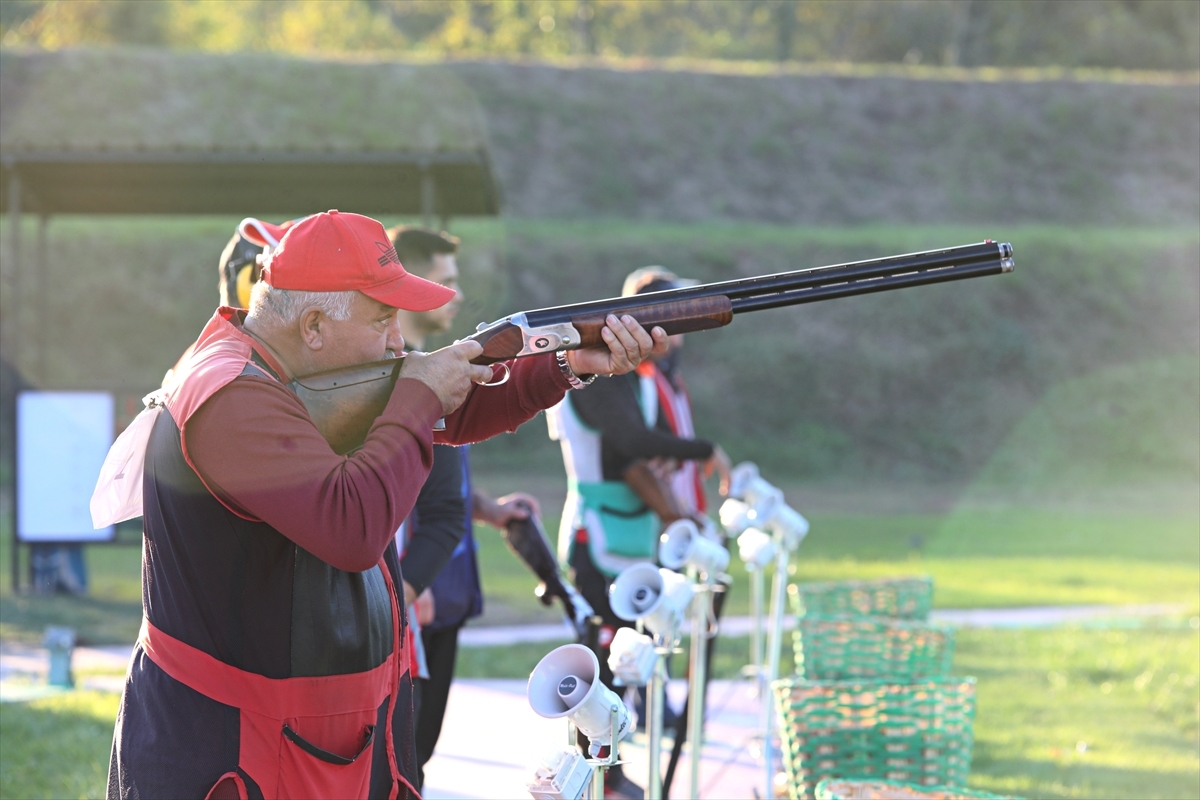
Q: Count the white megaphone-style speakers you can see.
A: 5